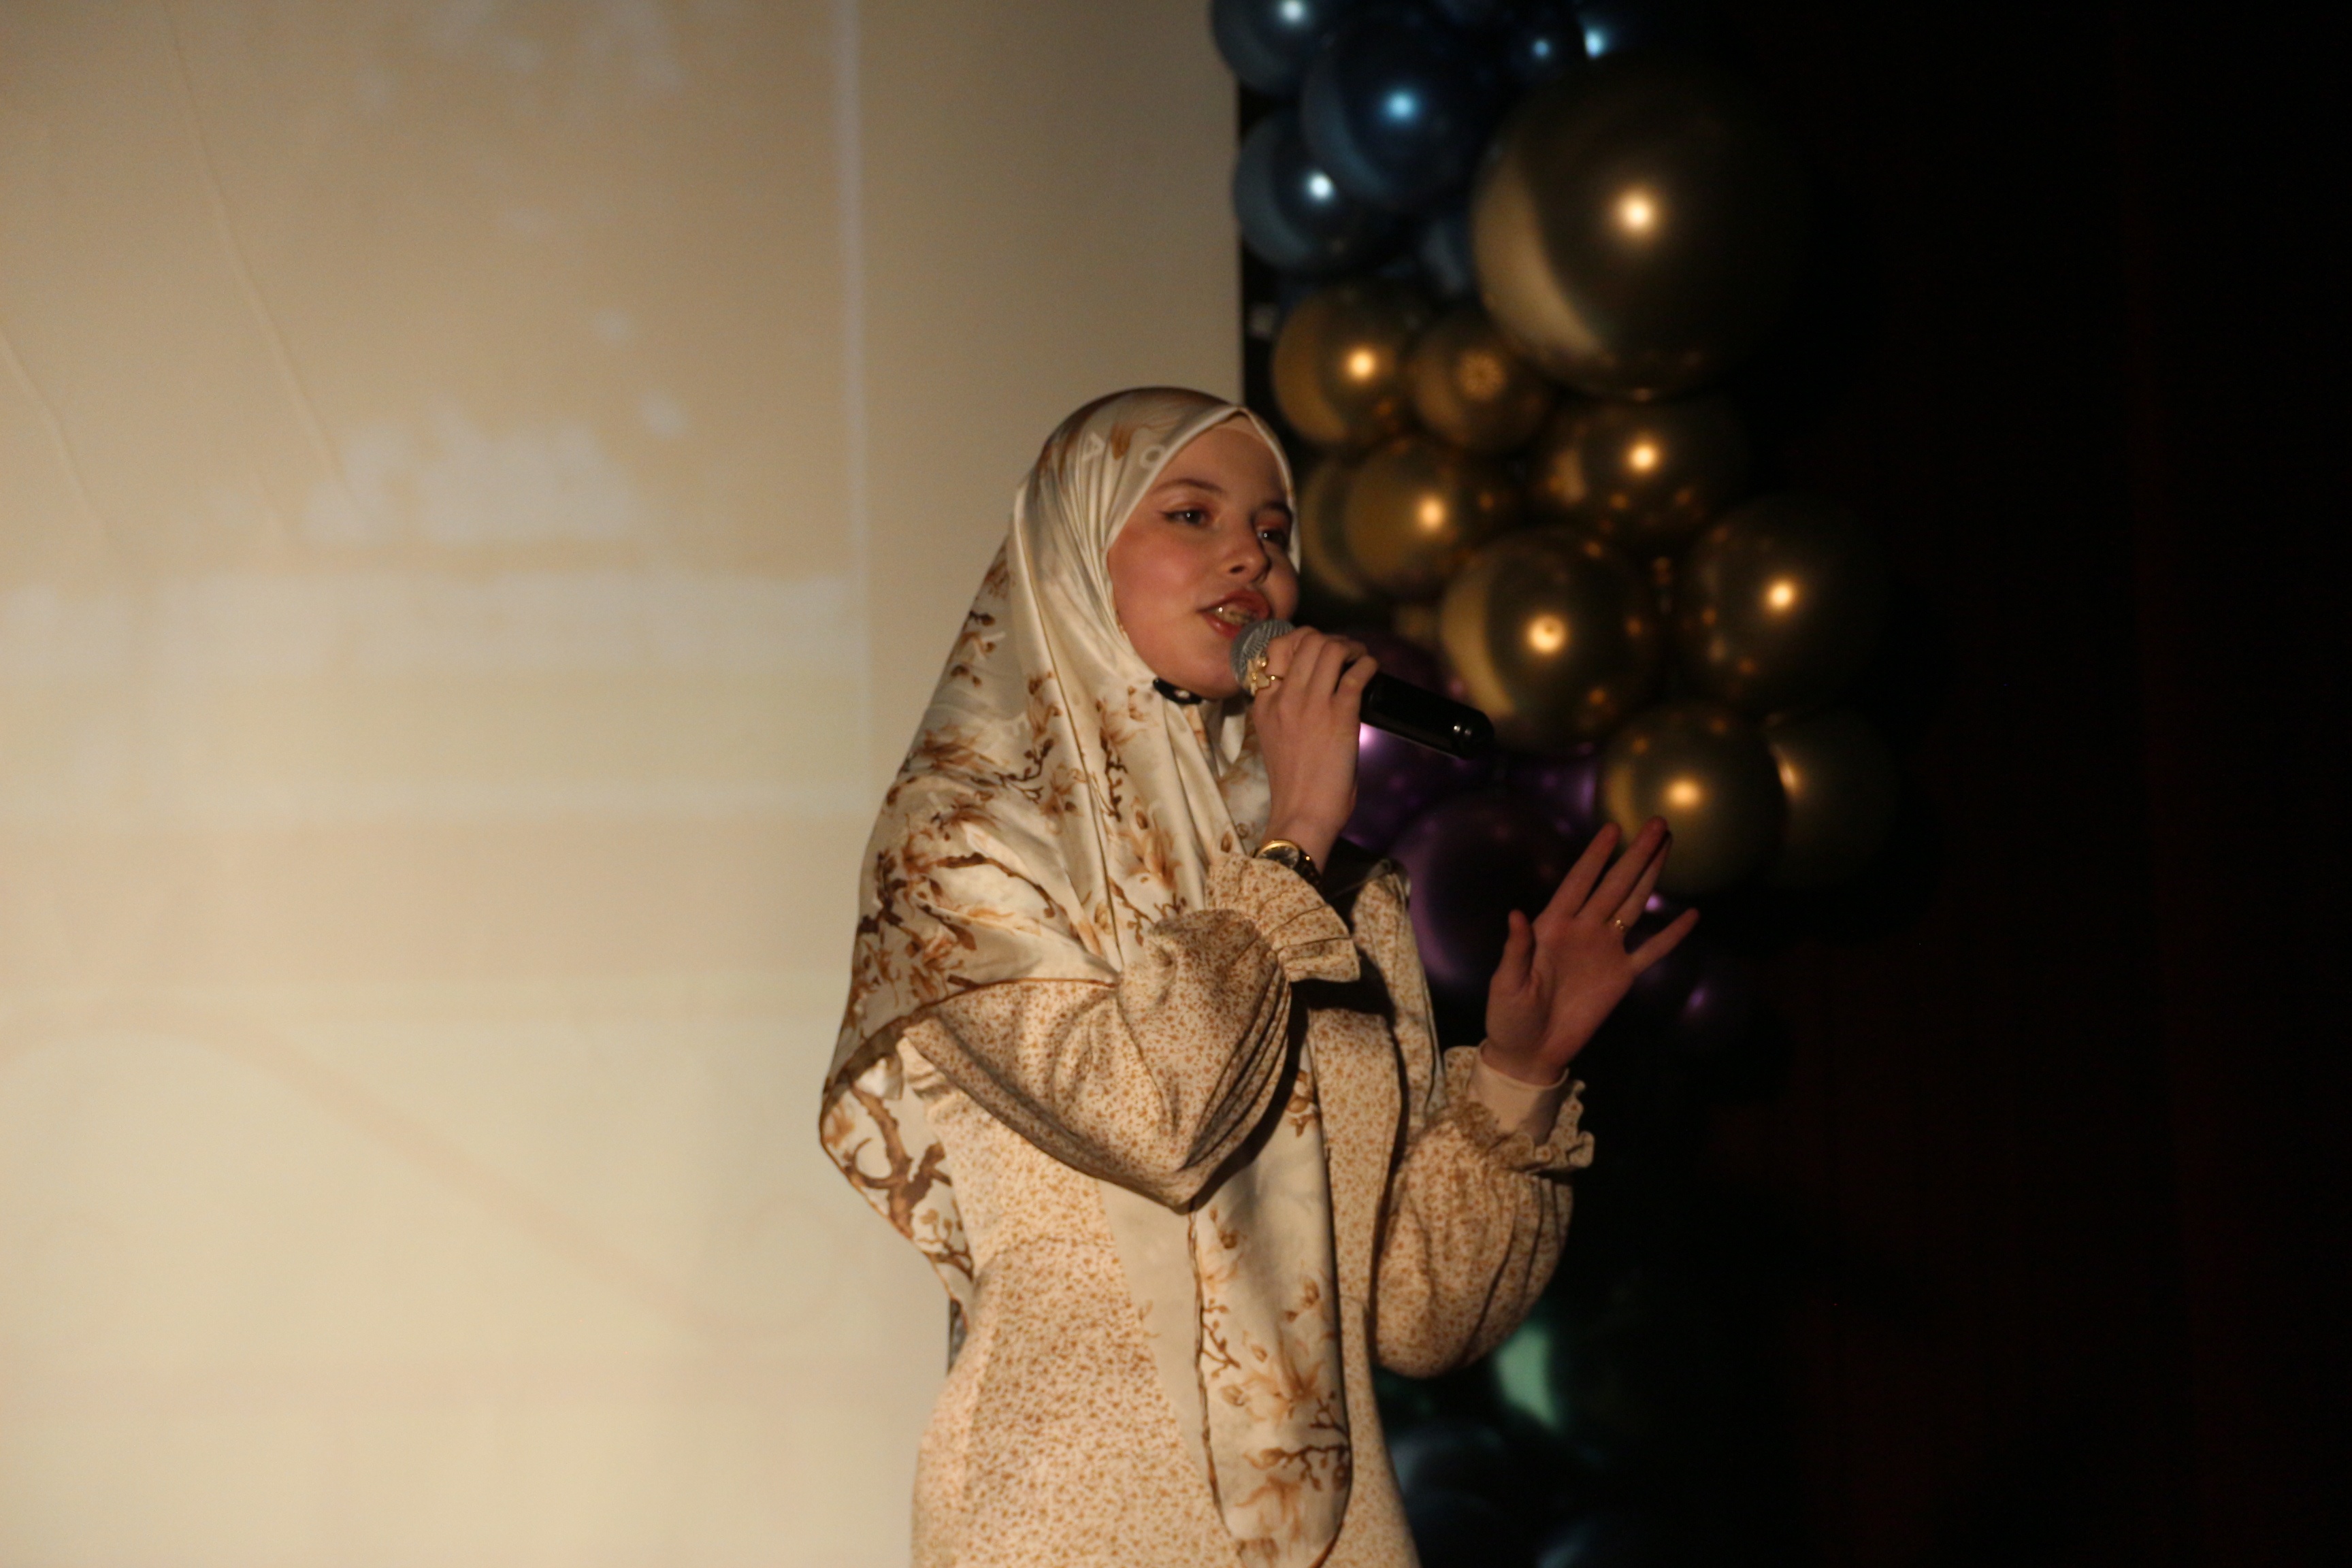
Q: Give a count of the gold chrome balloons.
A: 10